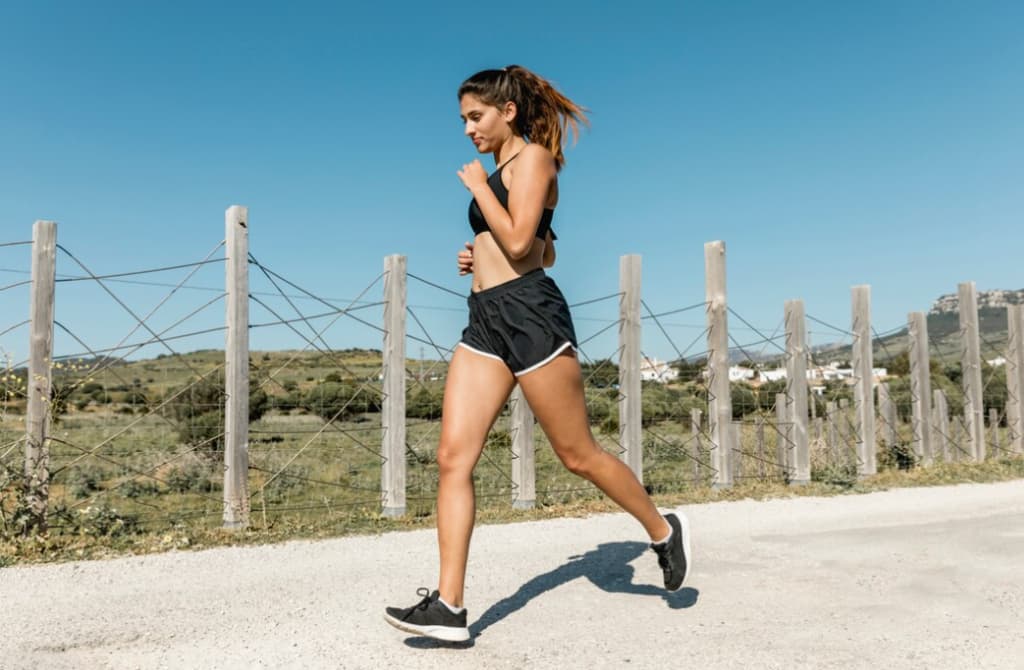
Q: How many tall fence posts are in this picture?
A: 11